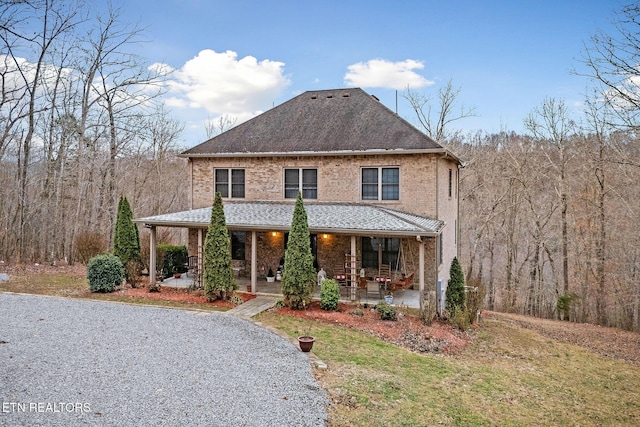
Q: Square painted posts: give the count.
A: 5